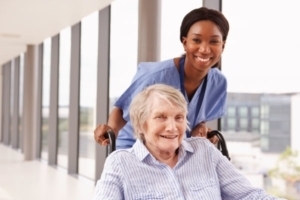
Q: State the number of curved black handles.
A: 2